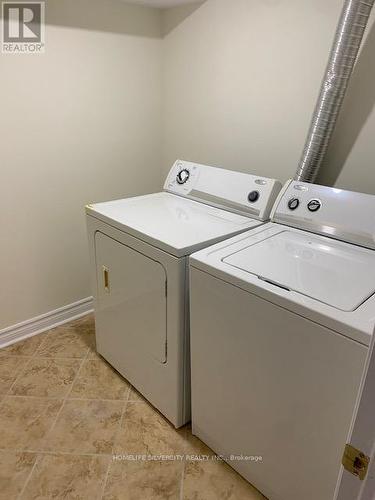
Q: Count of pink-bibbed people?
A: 0